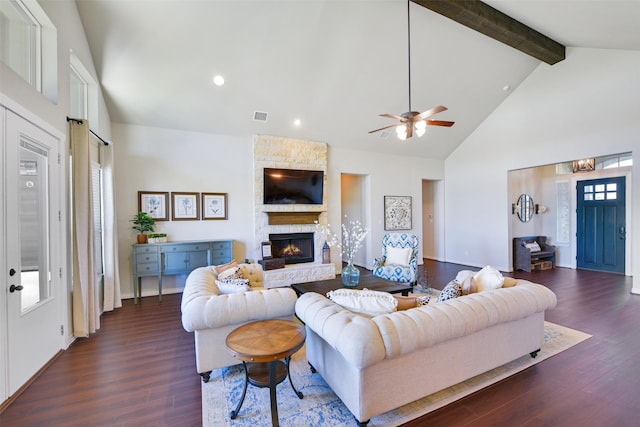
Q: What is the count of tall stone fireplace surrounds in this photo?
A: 1